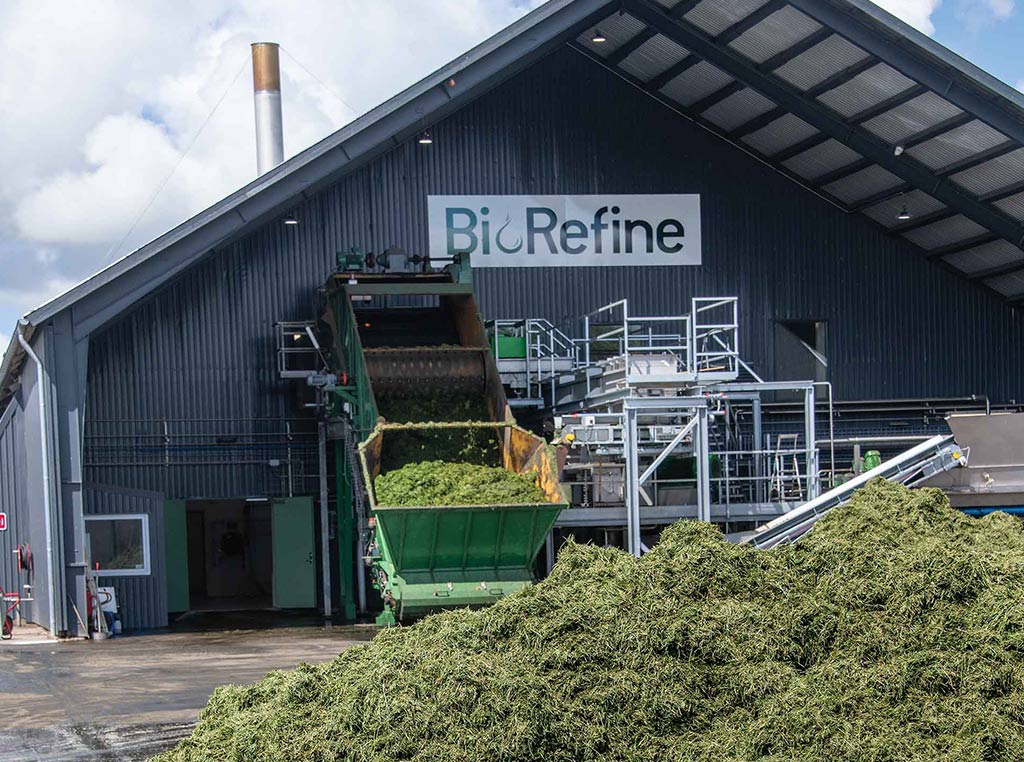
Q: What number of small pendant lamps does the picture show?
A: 4